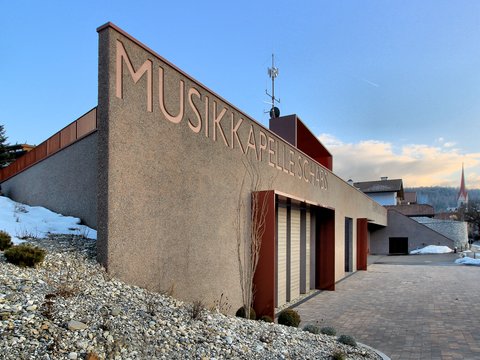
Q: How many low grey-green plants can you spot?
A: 3